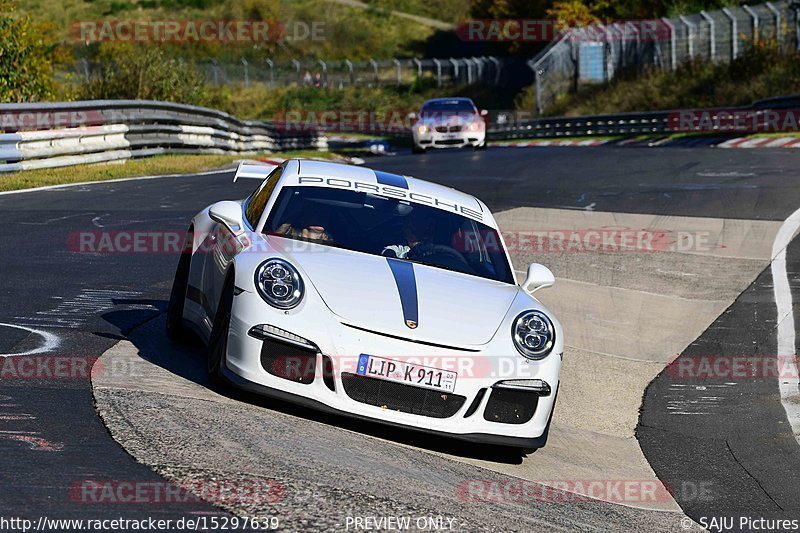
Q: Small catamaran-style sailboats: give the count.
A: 0